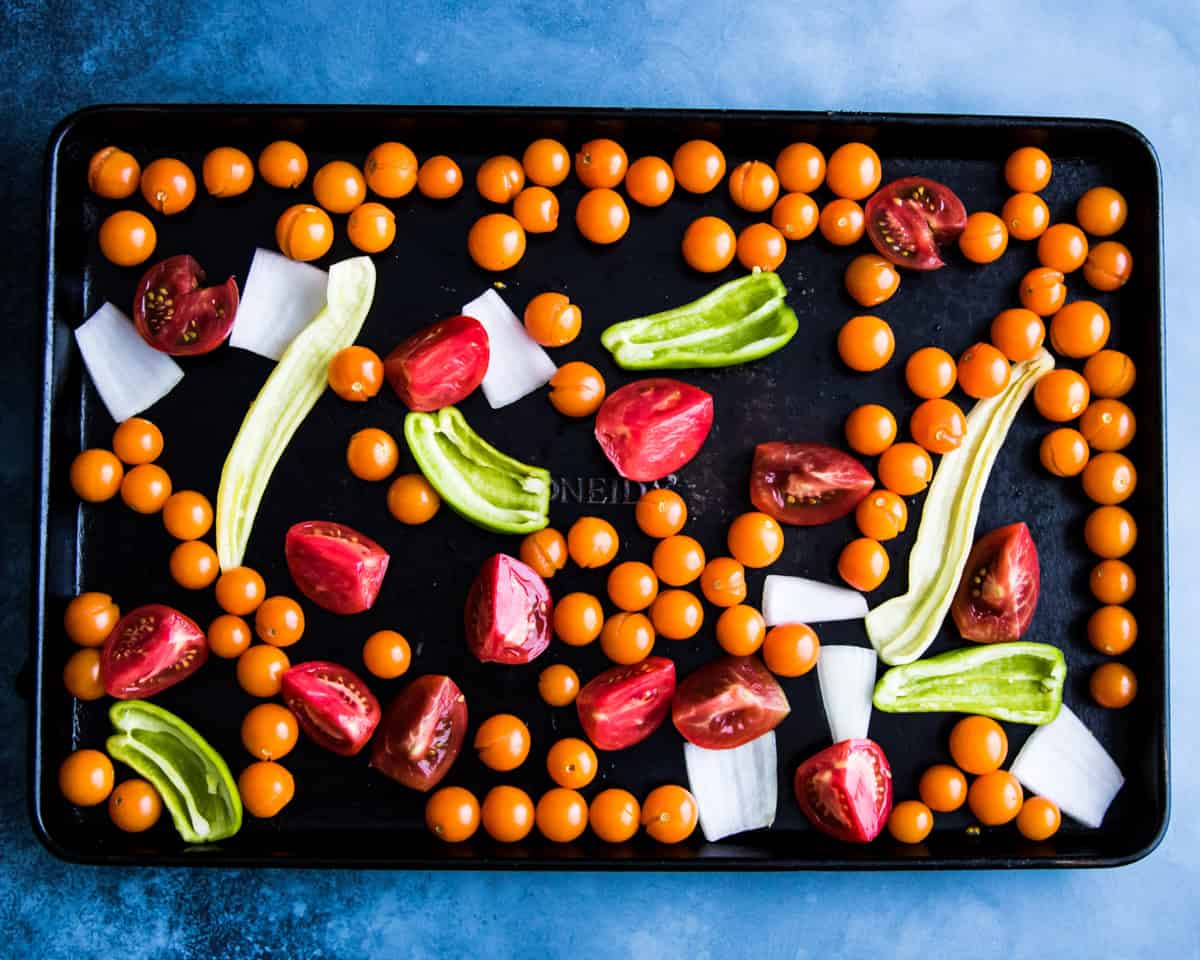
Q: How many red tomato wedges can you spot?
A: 14